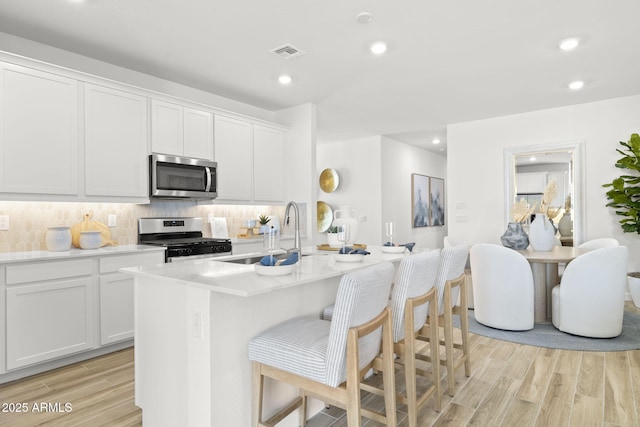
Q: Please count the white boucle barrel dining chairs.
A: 4